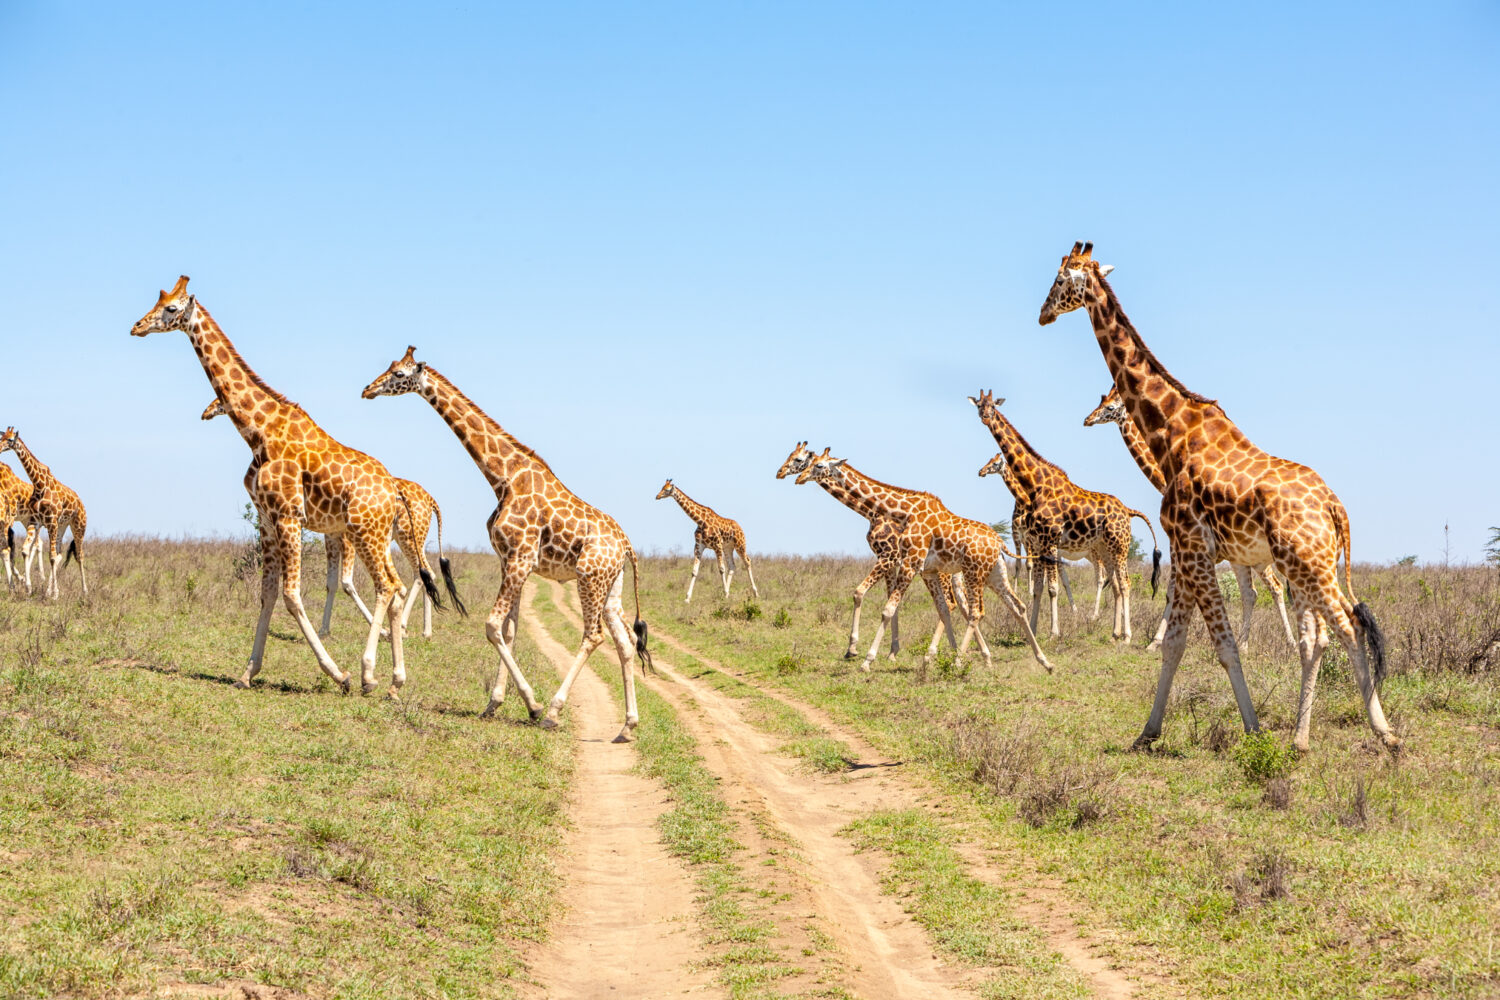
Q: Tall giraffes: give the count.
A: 12